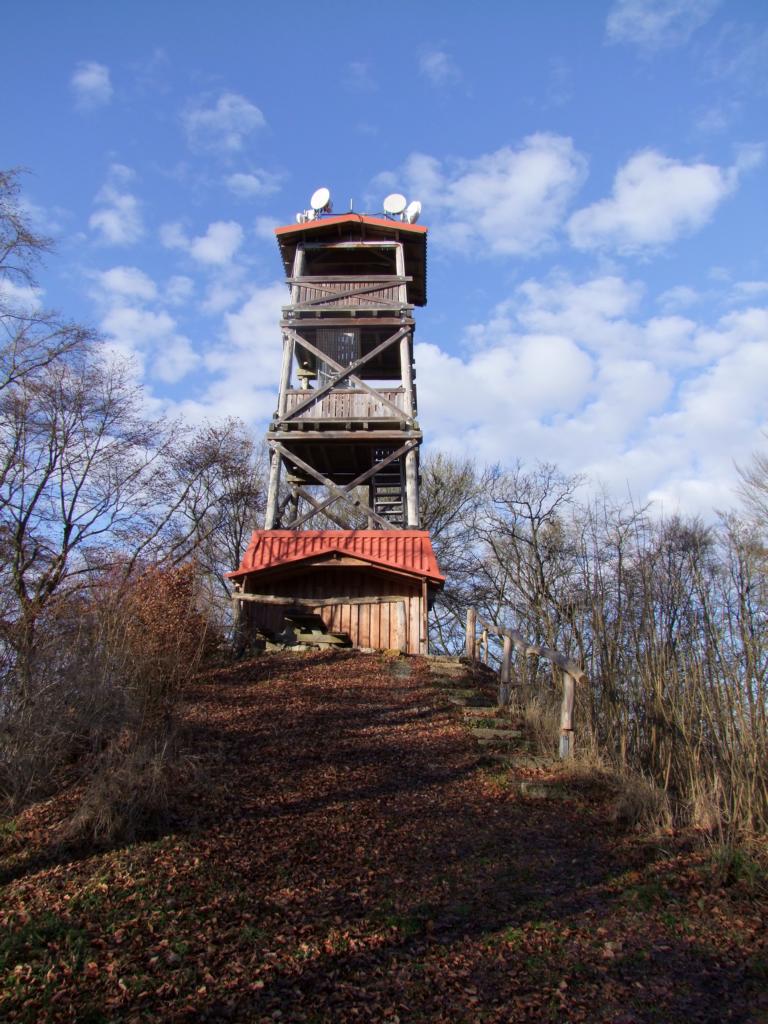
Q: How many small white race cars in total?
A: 0